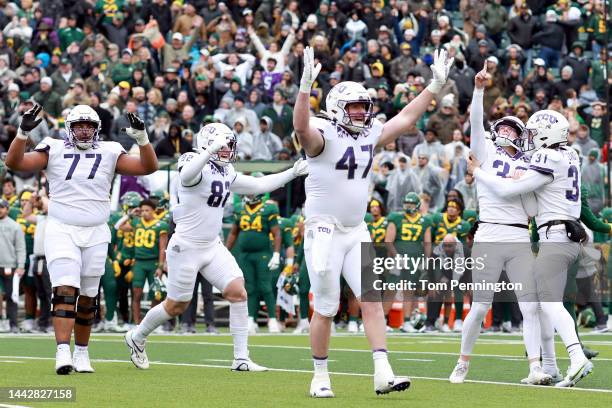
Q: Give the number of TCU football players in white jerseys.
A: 5